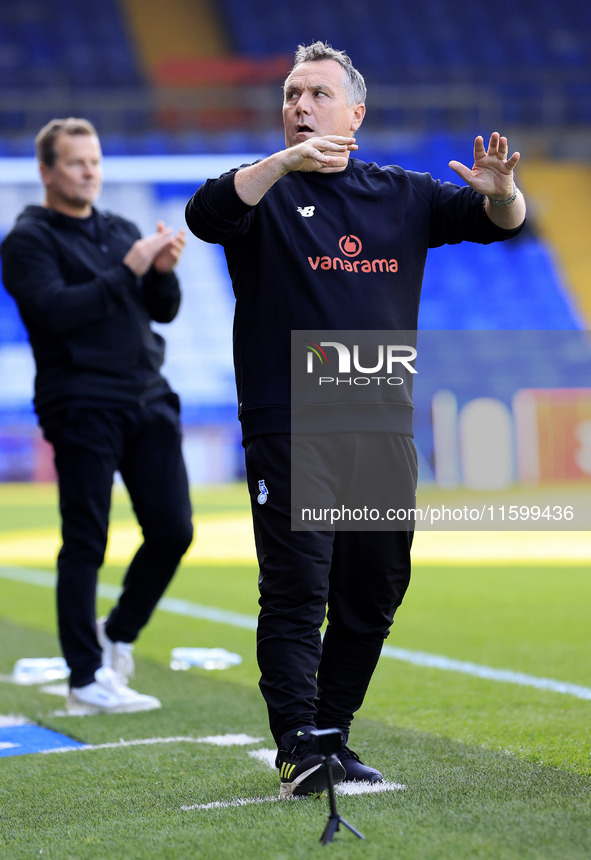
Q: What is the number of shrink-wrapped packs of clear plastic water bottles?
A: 0